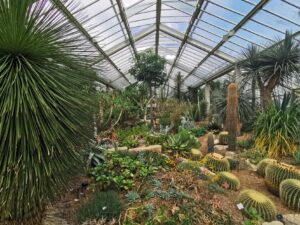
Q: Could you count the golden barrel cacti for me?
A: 8